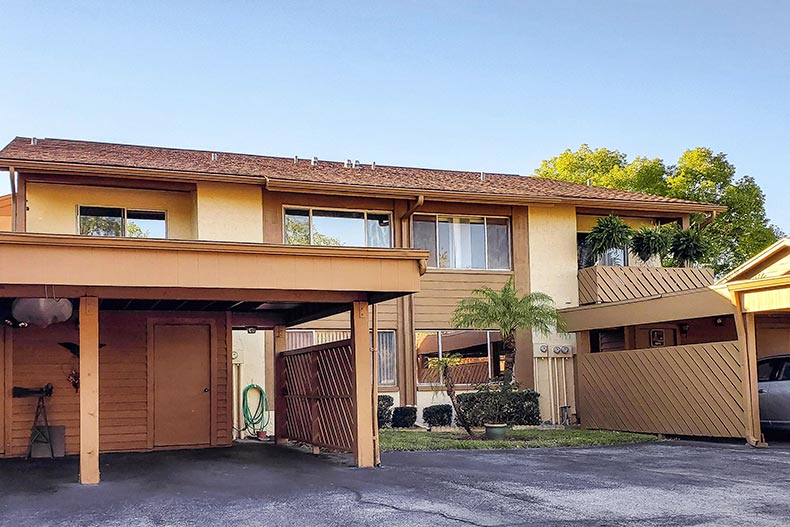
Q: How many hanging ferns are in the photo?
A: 3